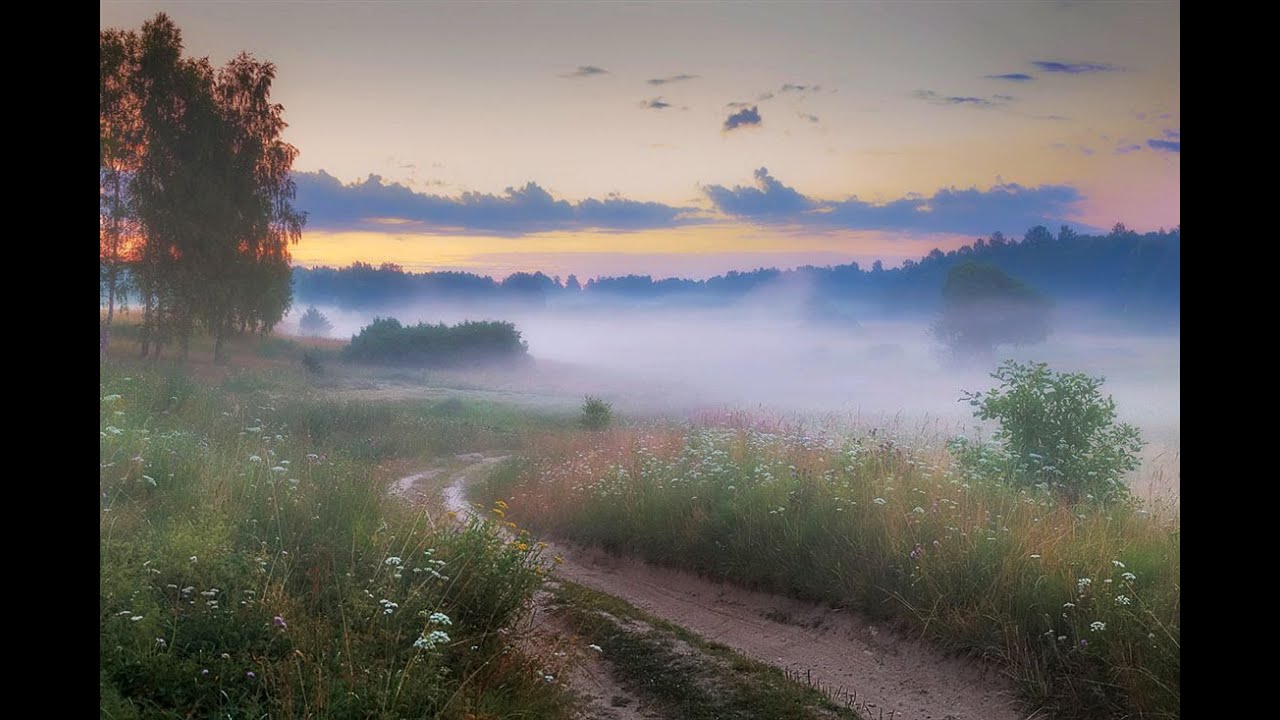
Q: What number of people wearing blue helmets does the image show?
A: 0